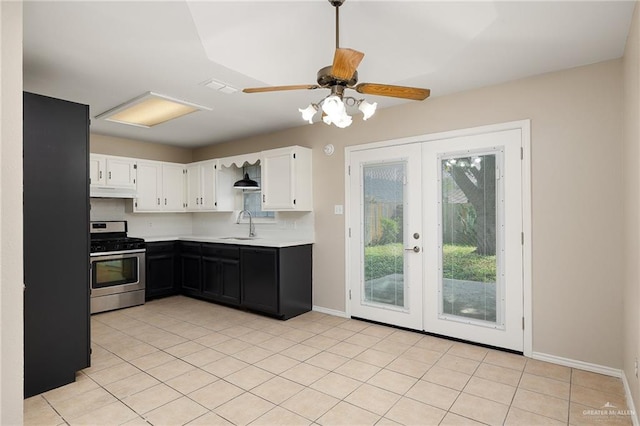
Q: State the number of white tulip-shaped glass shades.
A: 4